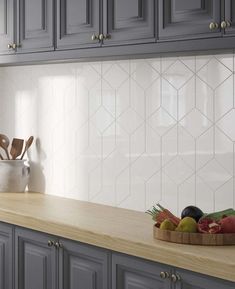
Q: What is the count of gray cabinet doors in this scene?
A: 11